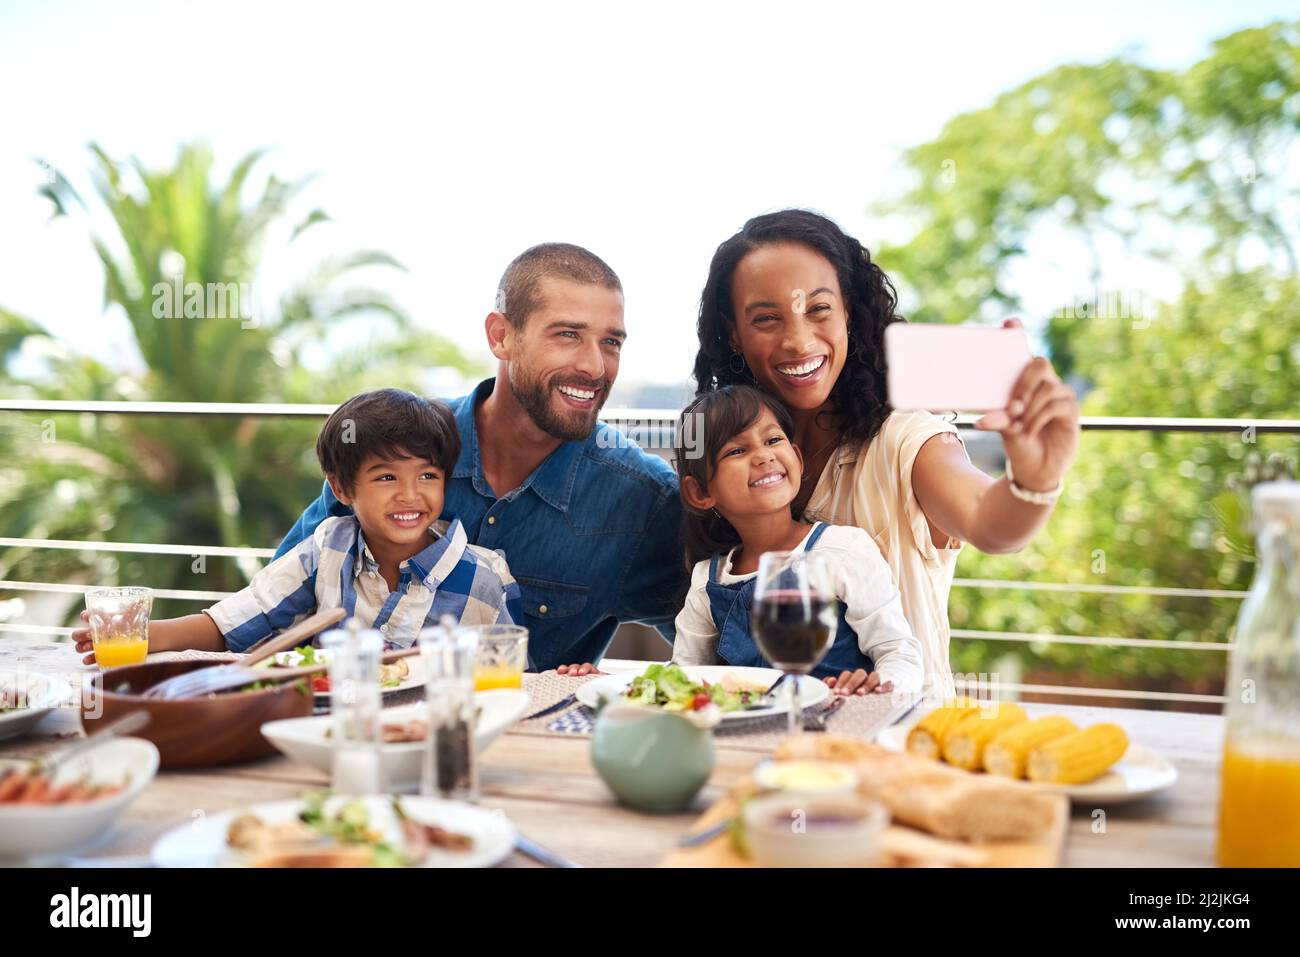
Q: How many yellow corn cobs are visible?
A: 4